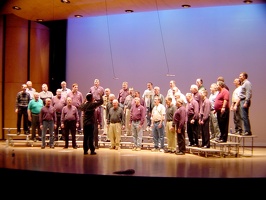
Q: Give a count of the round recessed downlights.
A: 7